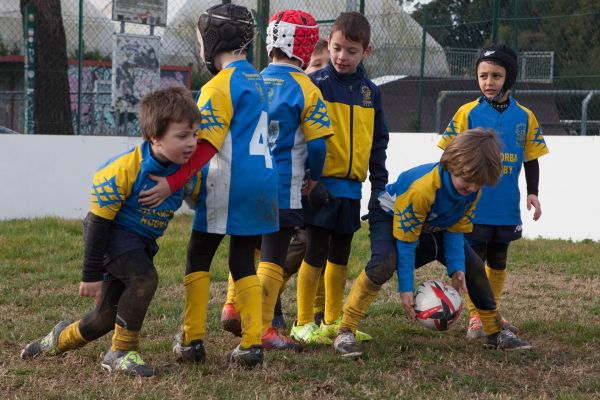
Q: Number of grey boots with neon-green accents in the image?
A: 2